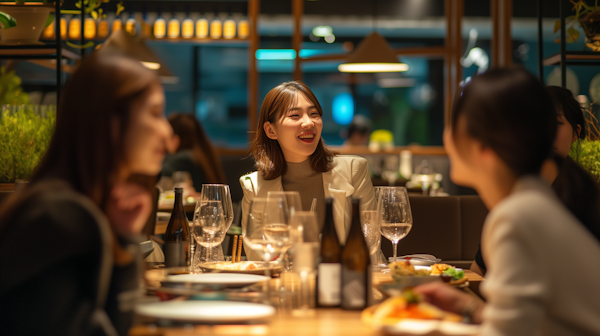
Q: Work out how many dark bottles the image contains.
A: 3